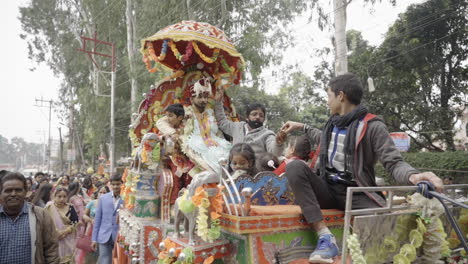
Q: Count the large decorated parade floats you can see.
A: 1